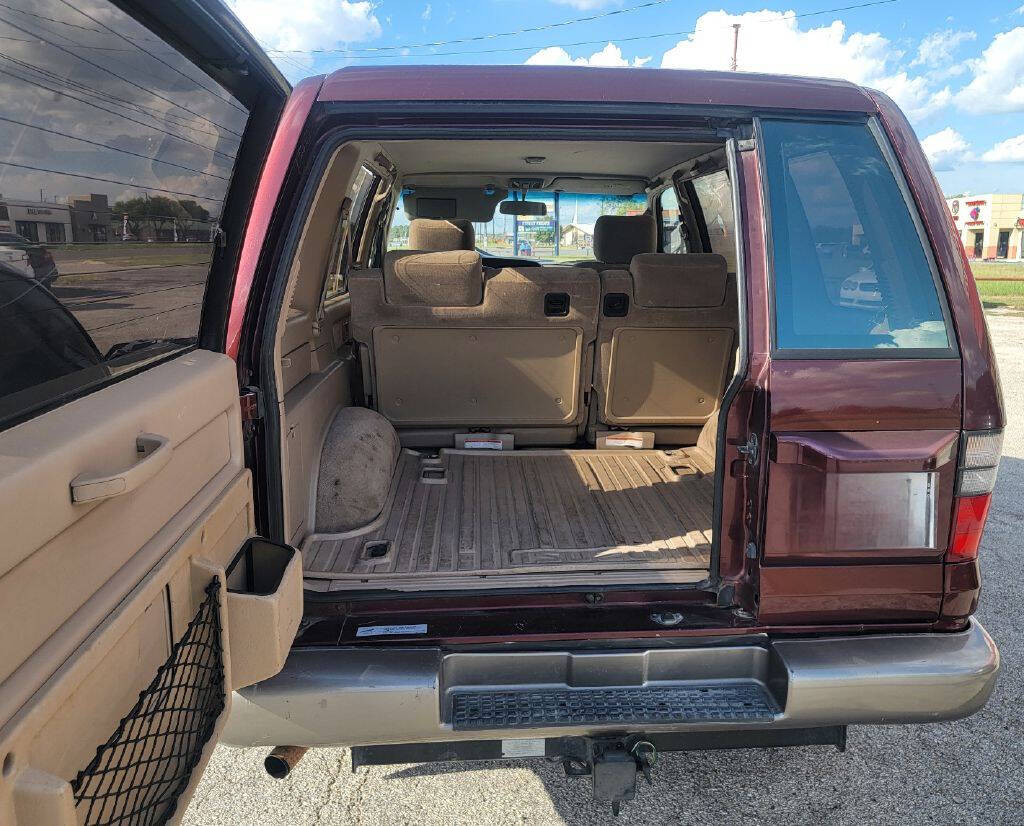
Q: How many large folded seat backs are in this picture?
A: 2